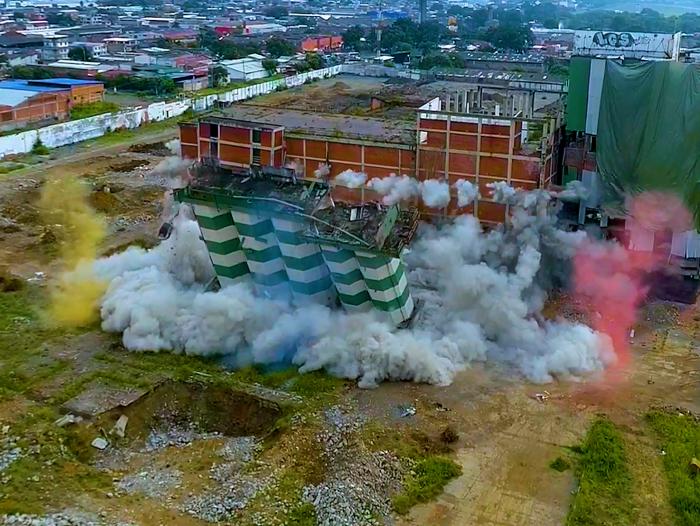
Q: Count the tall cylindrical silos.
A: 5